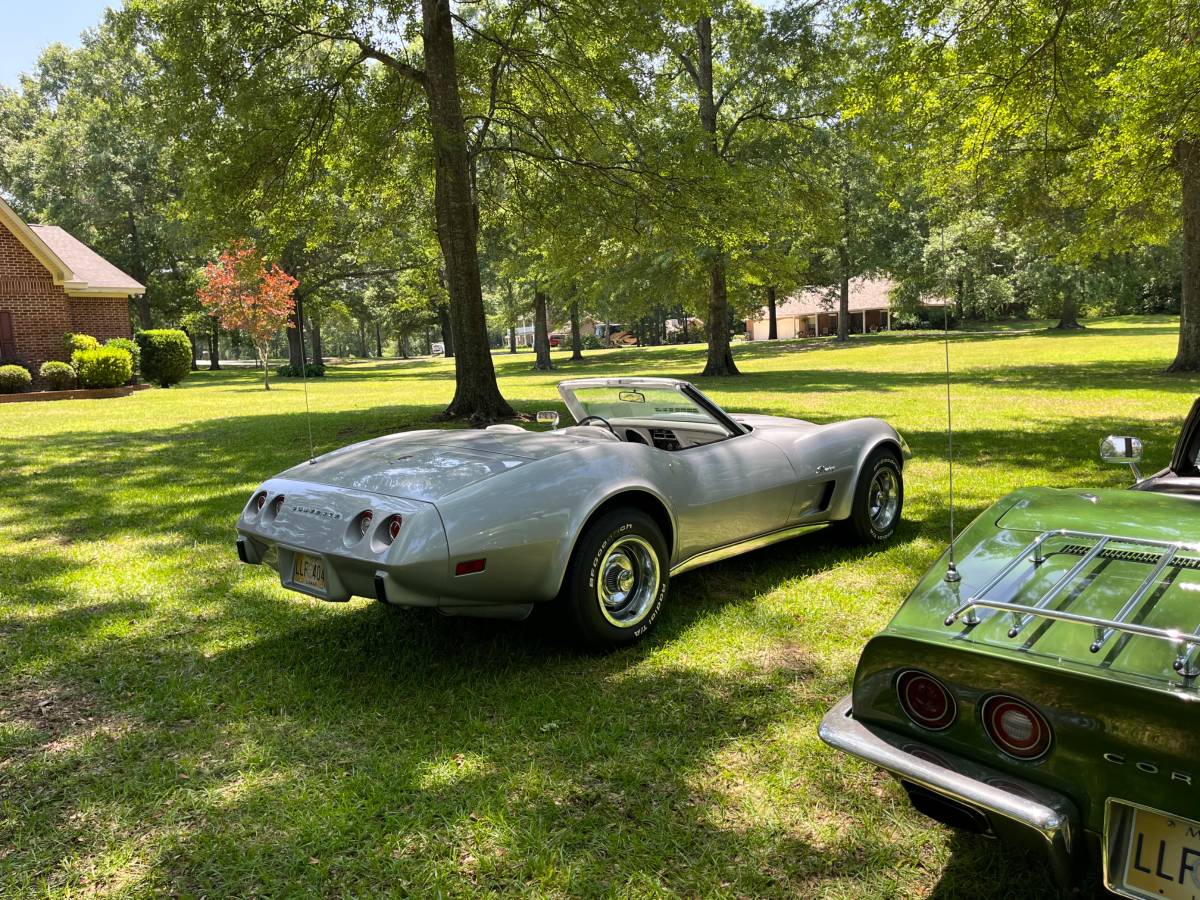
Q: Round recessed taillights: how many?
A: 6